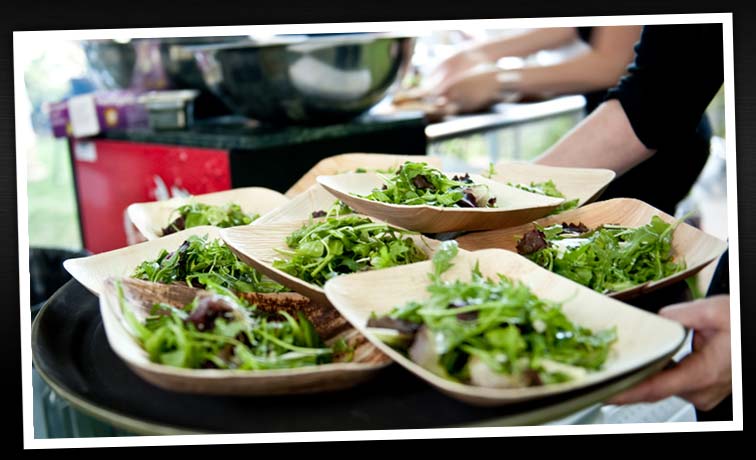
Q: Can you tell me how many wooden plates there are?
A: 10